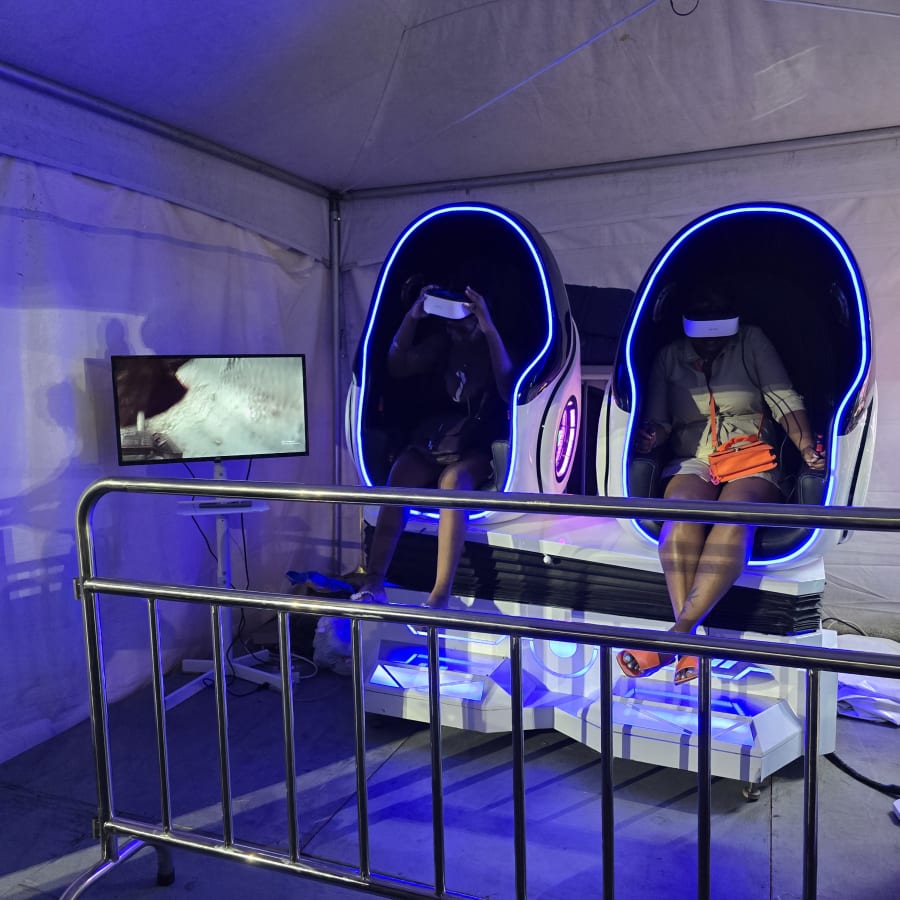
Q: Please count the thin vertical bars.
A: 9